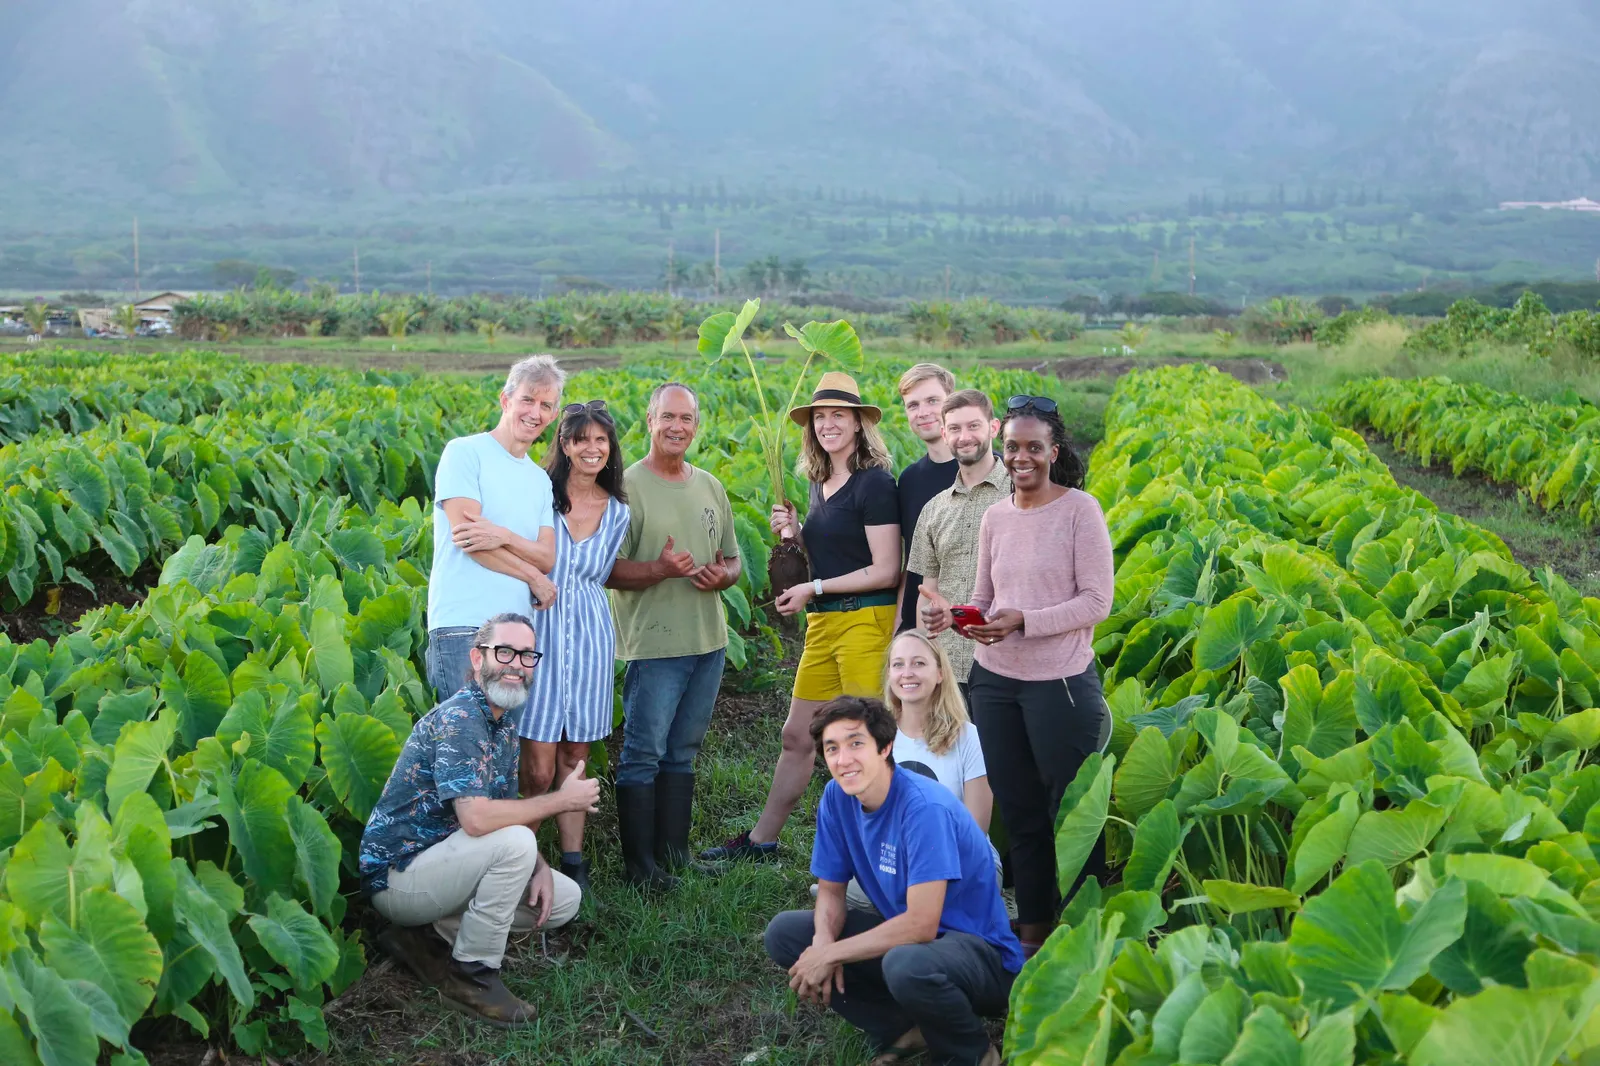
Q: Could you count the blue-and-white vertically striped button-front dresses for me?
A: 1